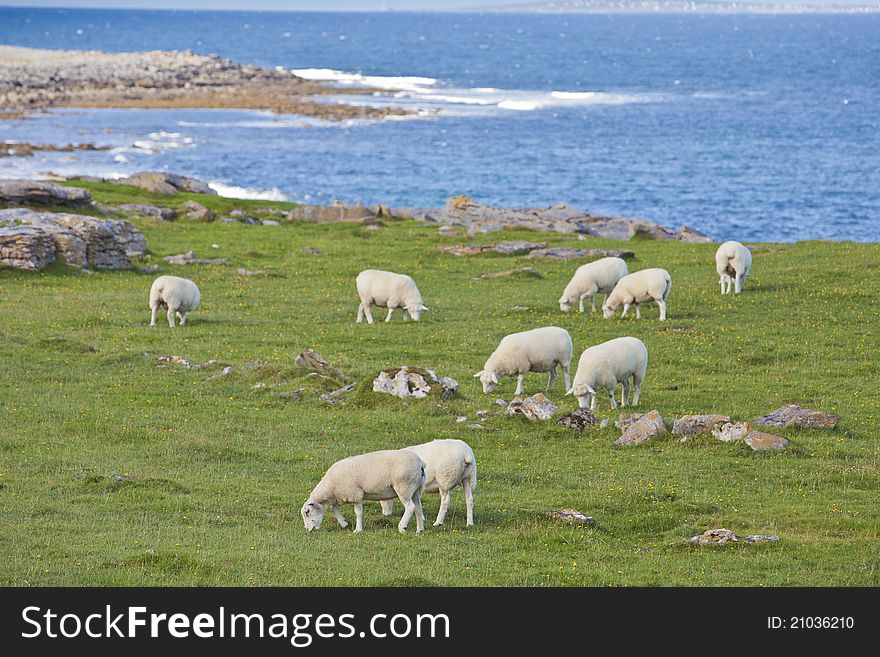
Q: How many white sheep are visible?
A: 9